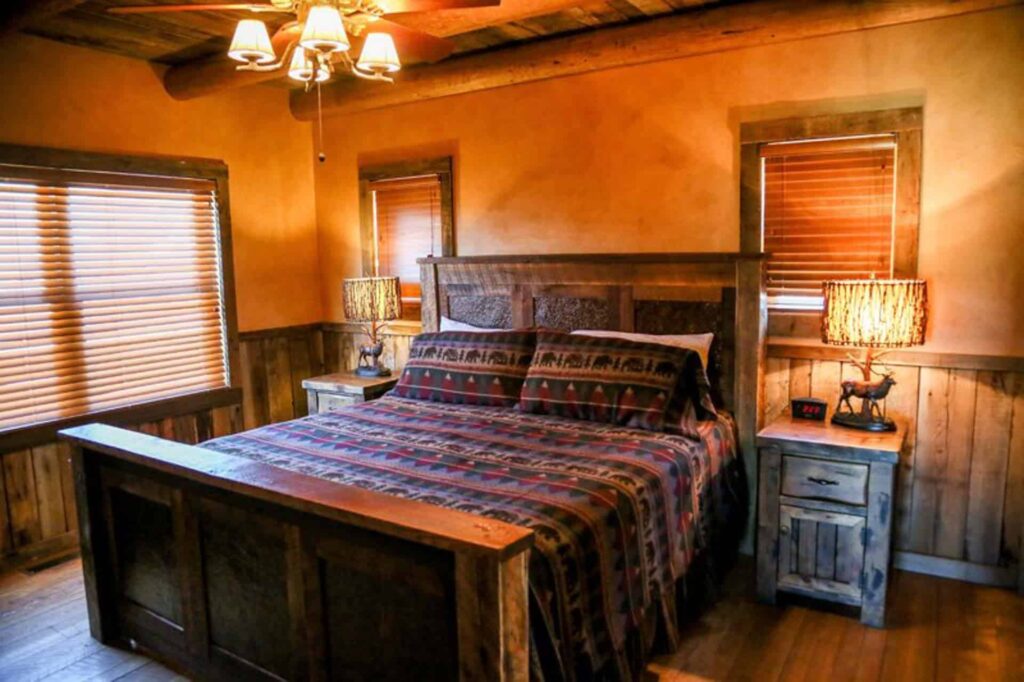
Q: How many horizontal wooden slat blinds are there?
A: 3